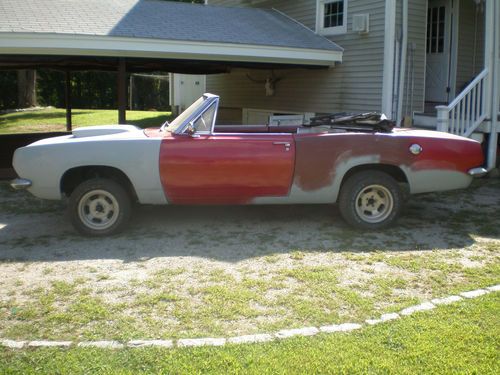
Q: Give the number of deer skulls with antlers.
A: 1